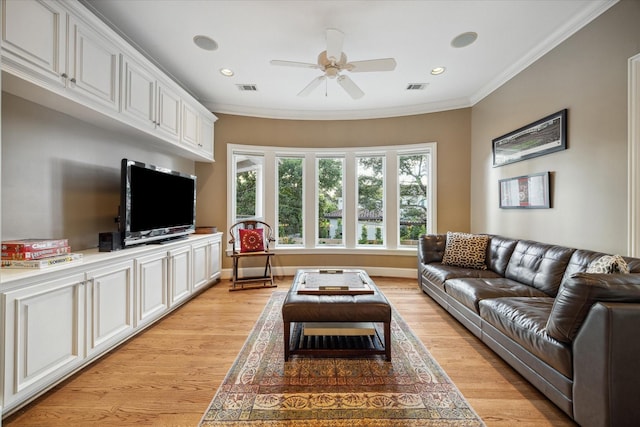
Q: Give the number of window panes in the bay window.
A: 5